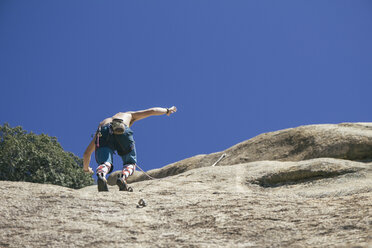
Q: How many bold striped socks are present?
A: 2